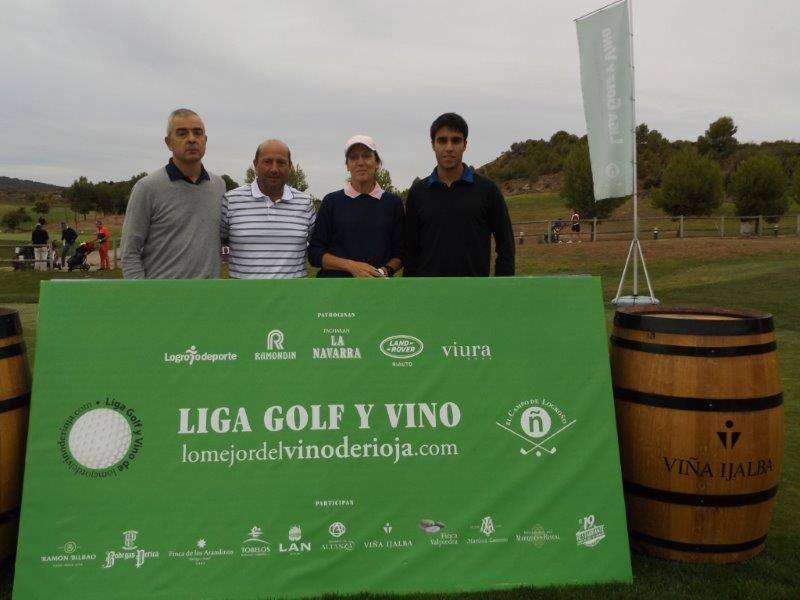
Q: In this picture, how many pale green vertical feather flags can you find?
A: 1